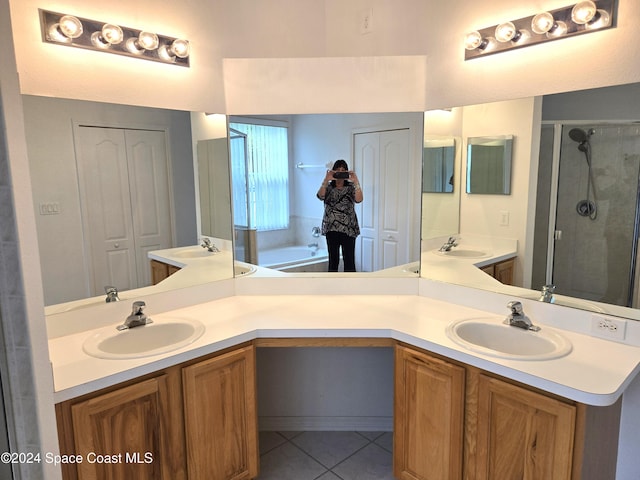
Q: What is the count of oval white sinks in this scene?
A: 2